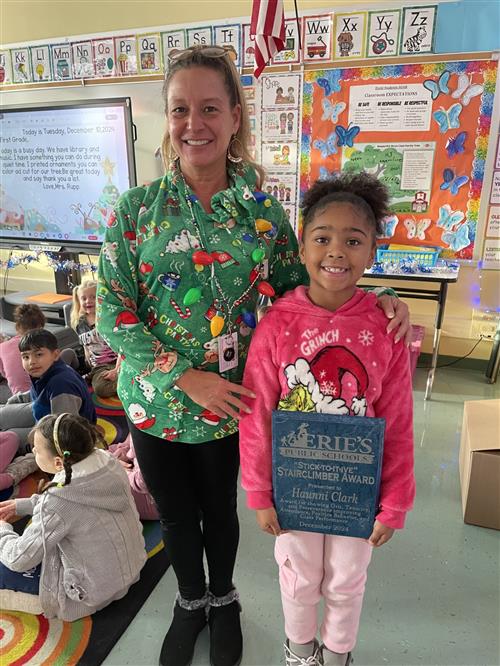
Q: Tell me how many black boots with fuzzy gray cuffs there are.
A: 2